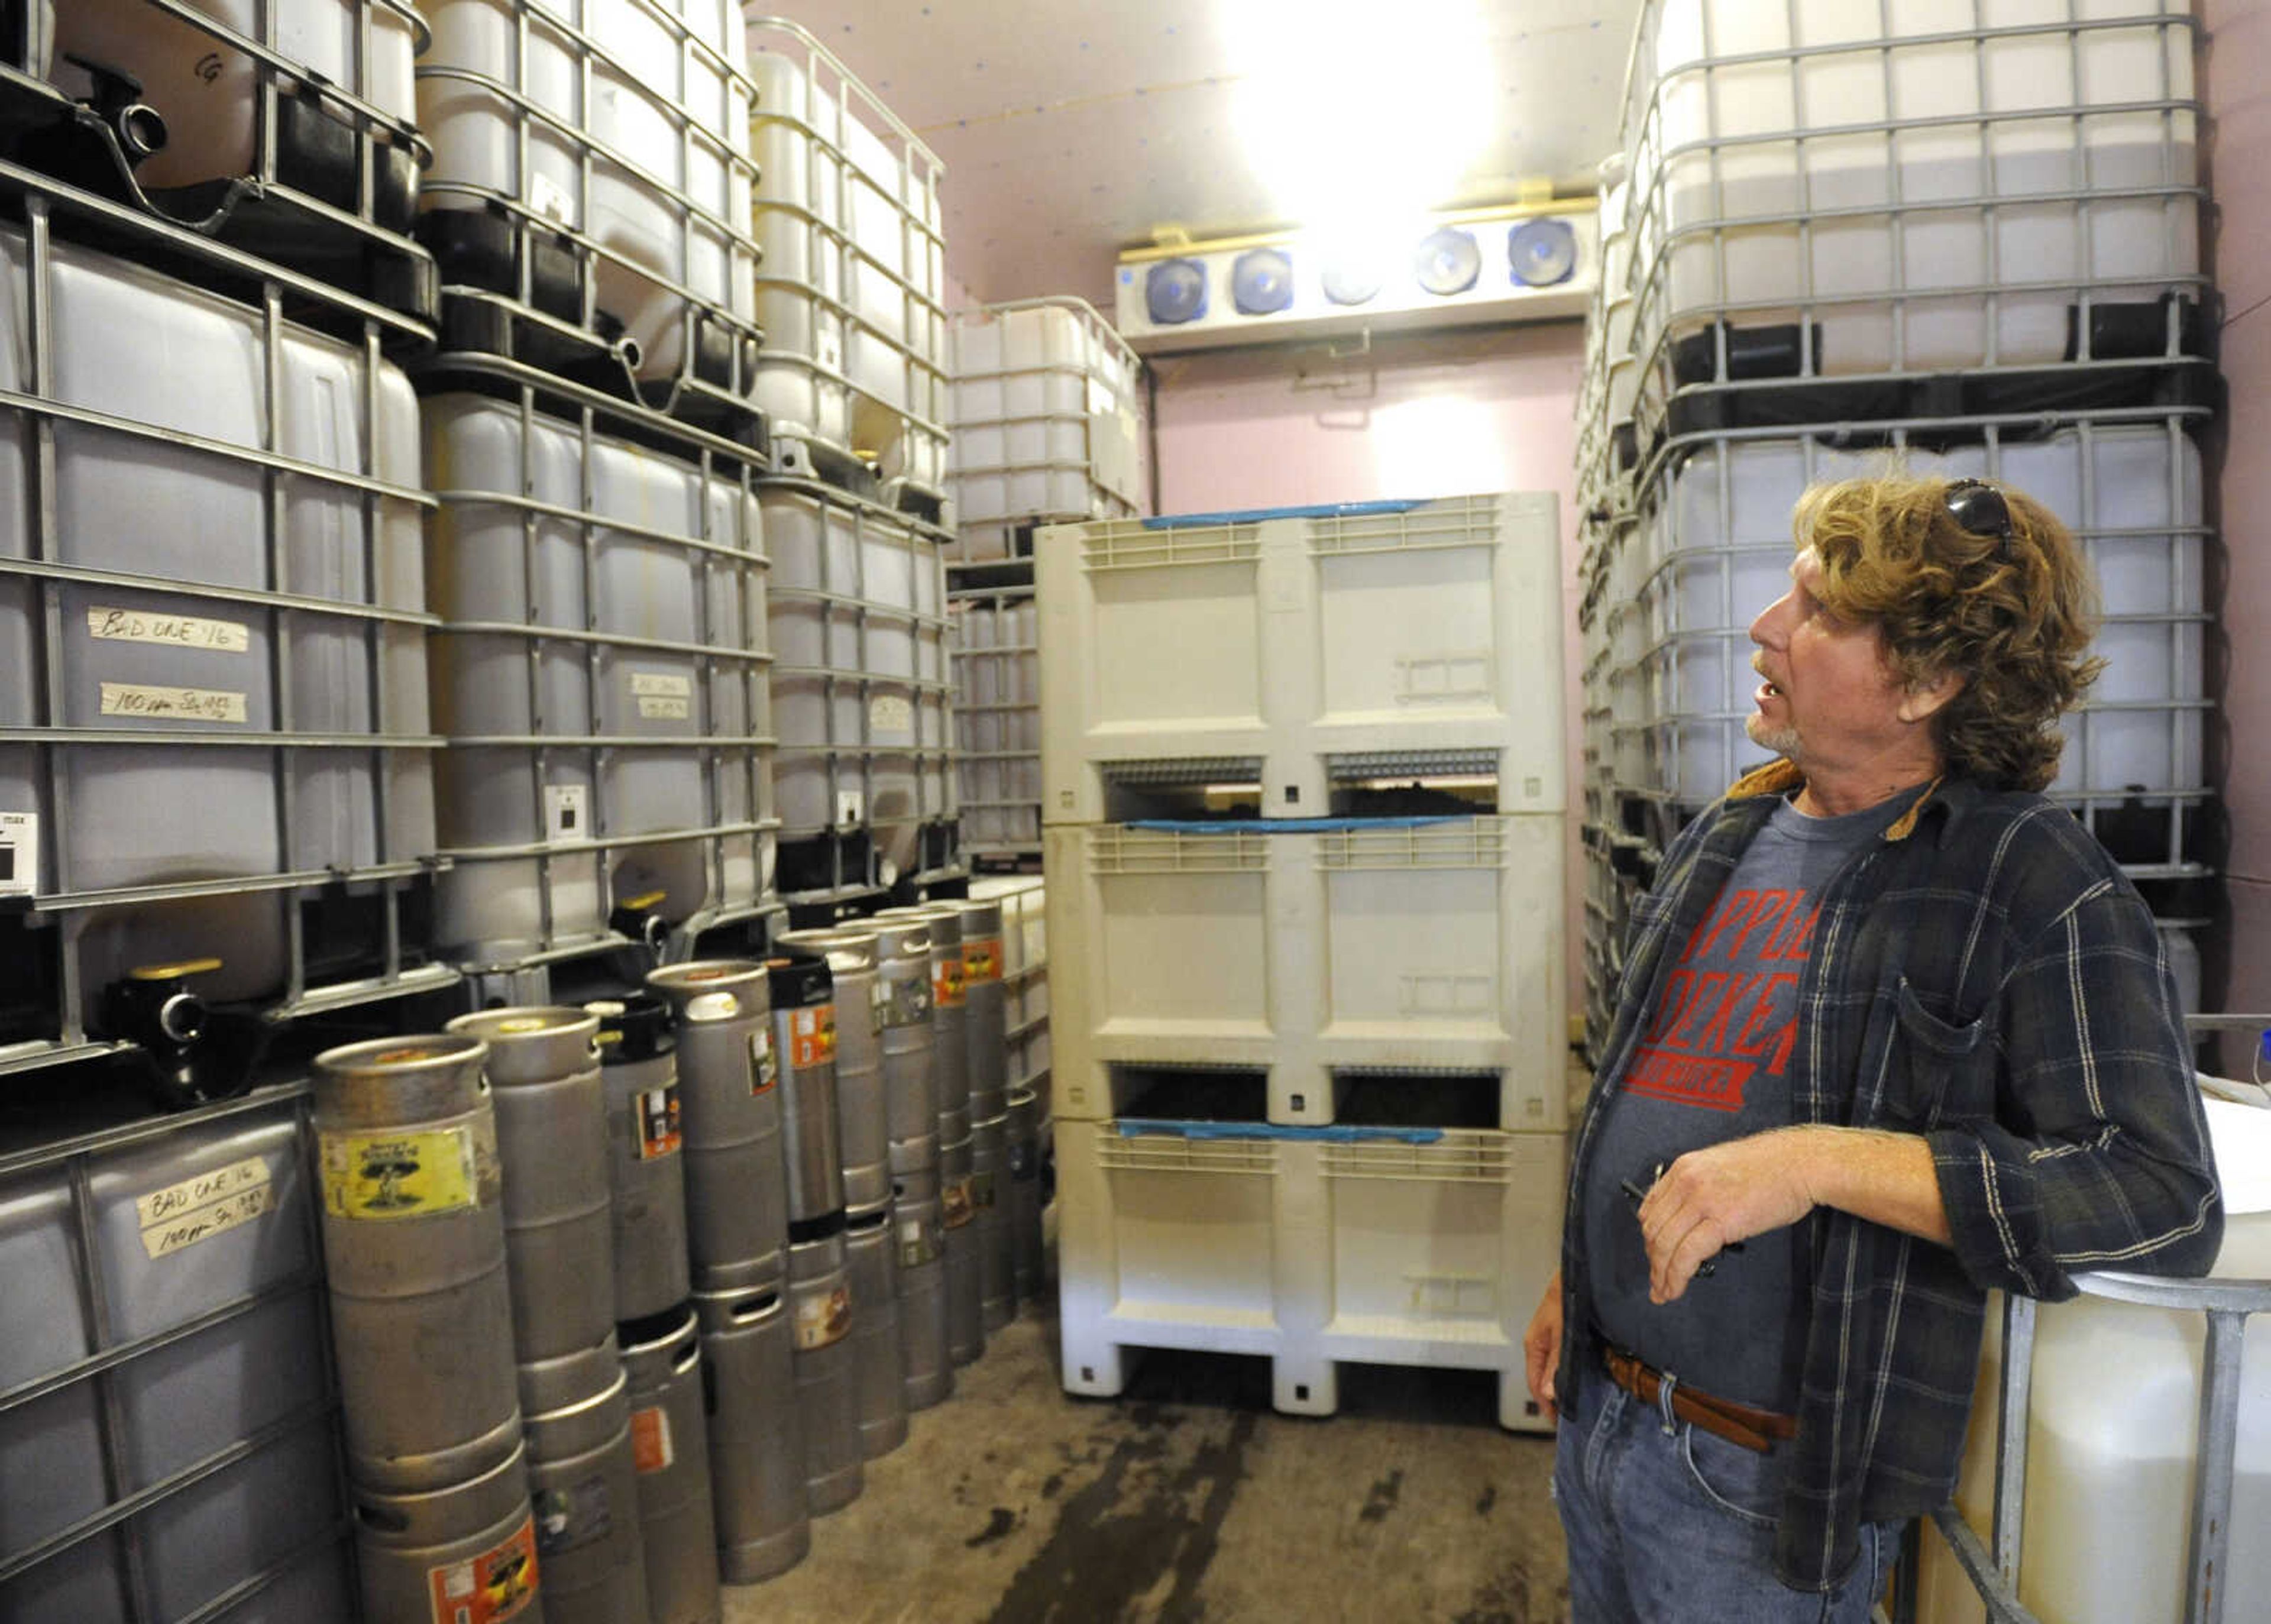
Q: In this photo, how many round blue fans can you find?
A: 5